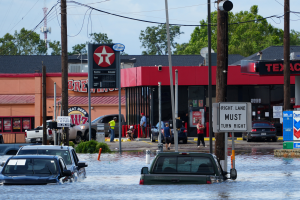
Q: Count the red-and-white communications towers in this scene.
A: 1